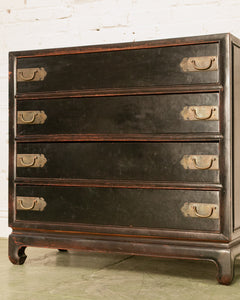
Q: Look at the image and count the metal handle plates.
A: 8